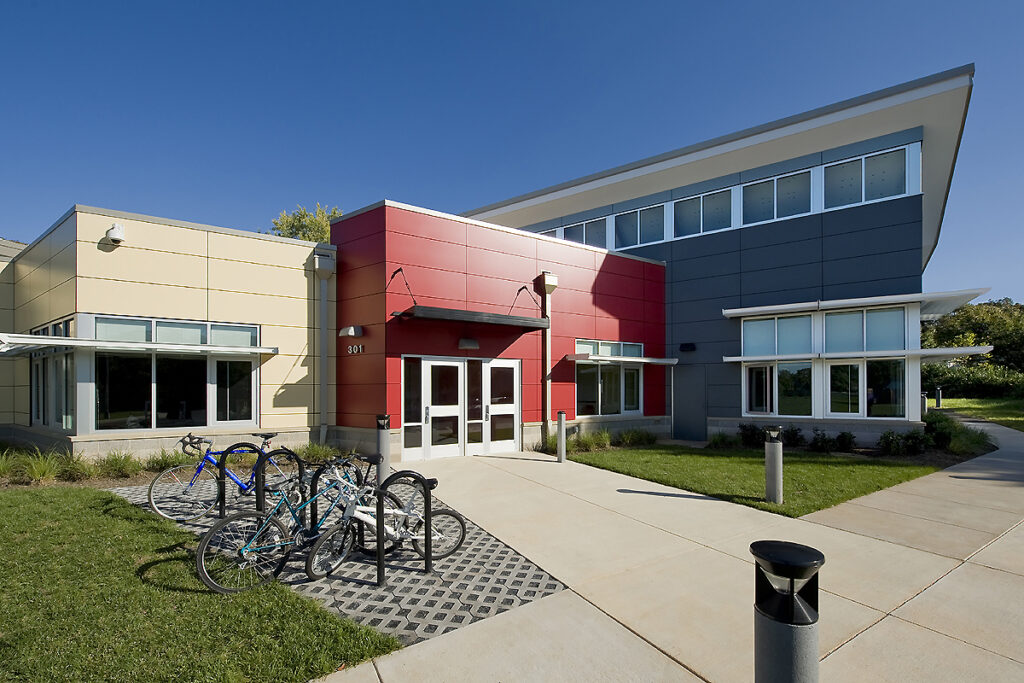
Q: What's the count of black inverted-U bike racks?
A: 4